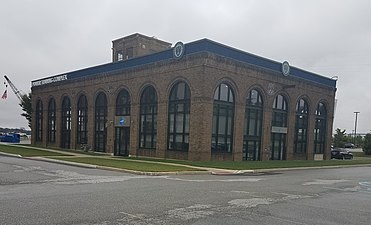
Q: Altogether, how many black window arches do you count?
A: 13